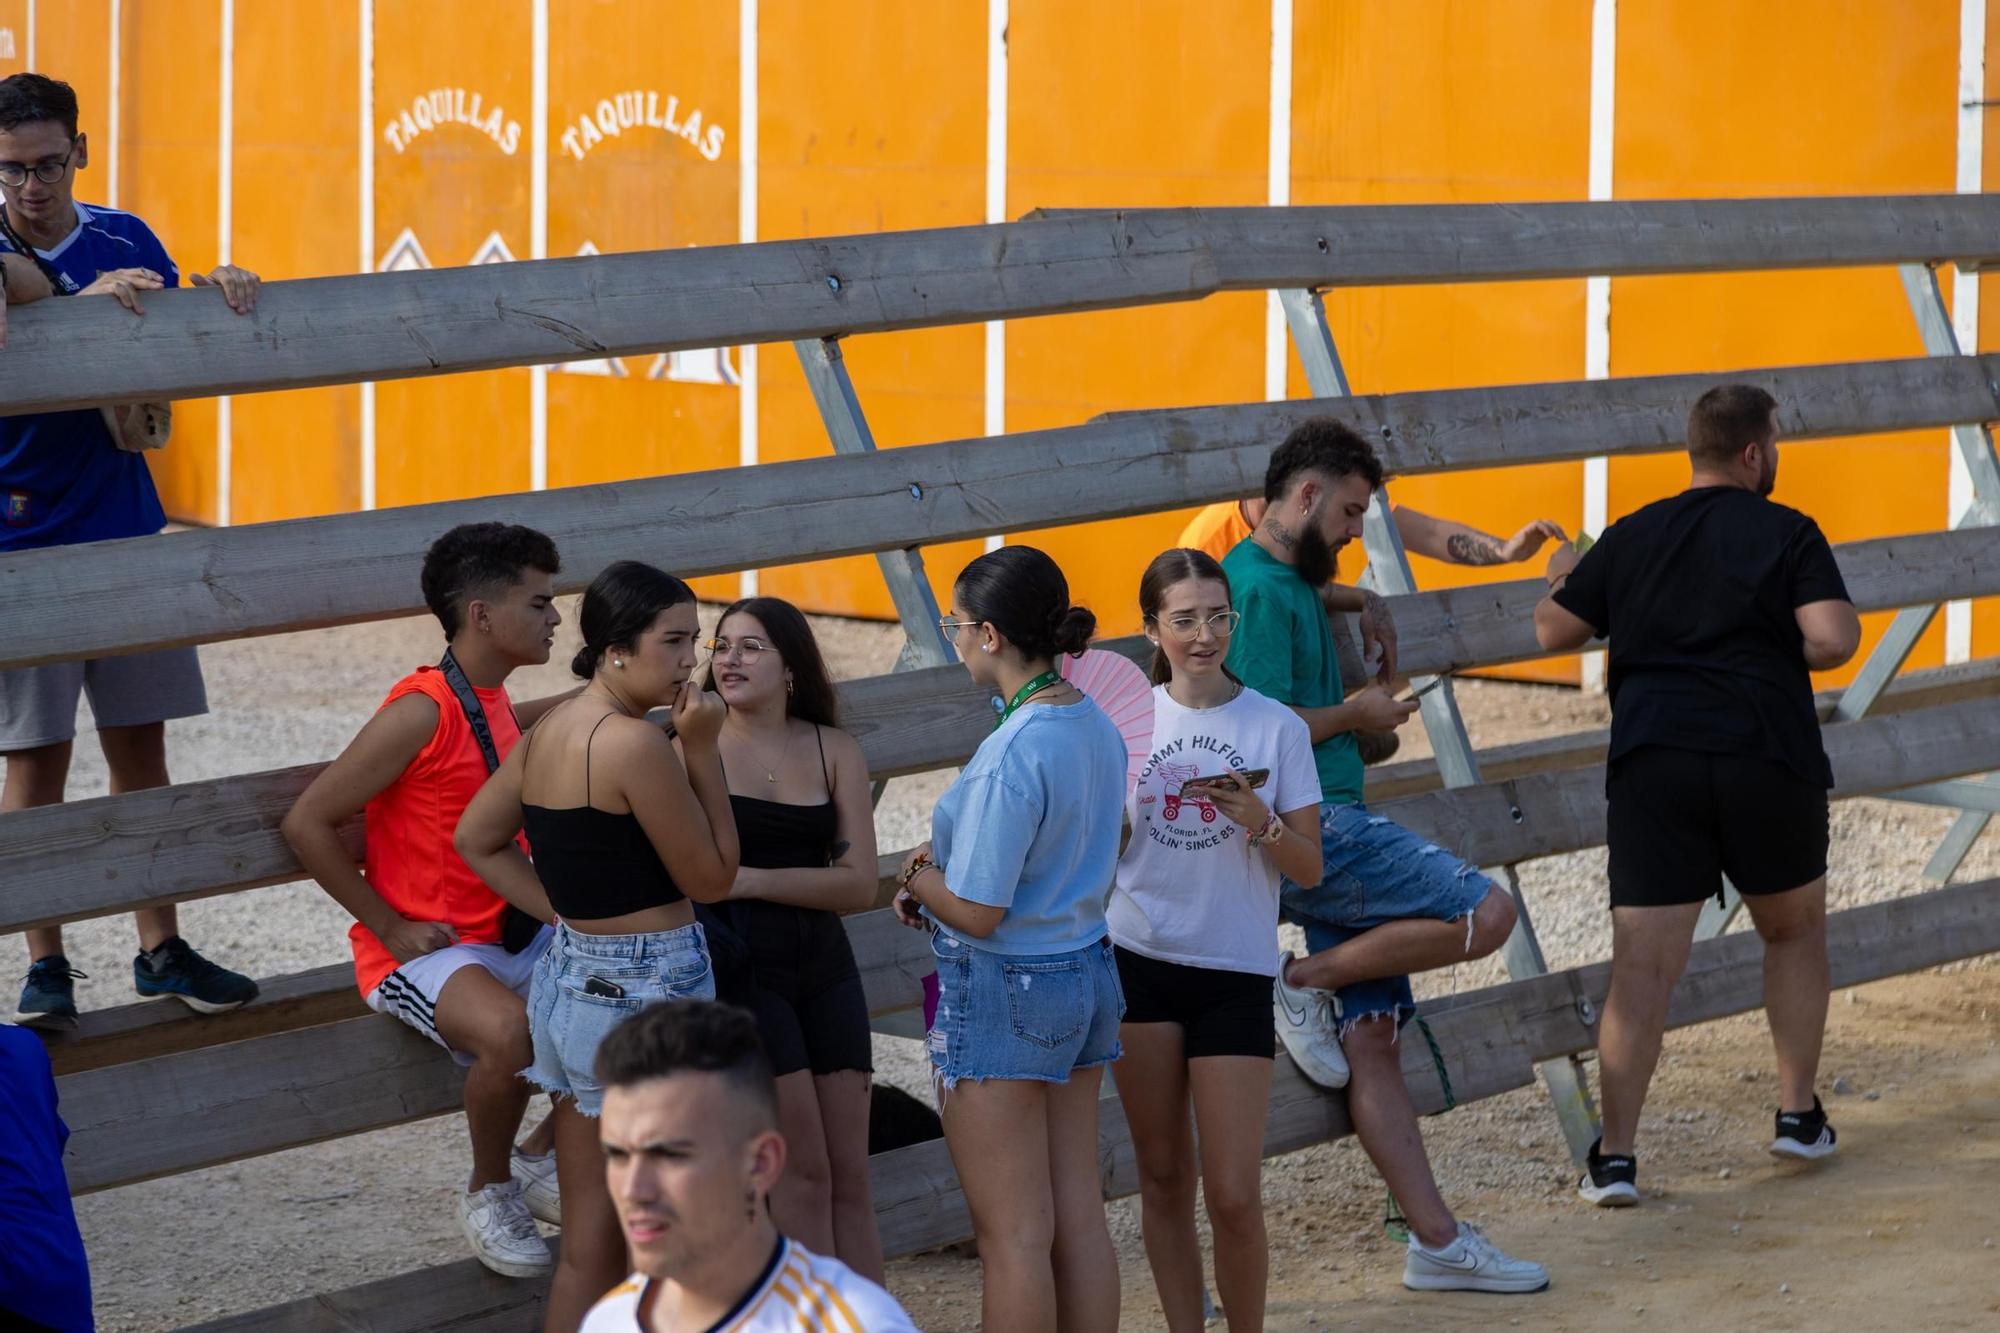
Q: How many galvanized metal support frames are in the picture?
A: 3